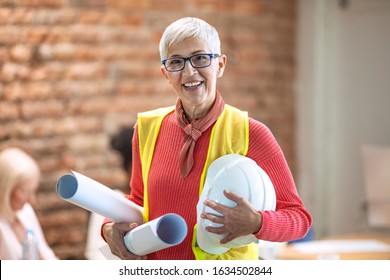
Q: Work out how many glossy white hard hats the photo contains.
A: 1